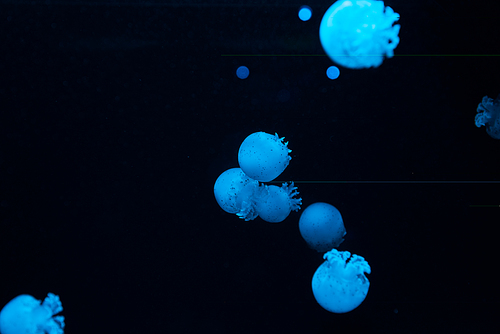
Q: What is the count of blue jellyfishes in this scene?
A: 8